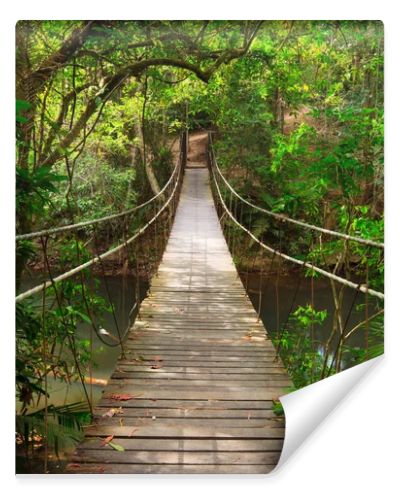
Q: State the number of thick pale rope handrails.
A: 4